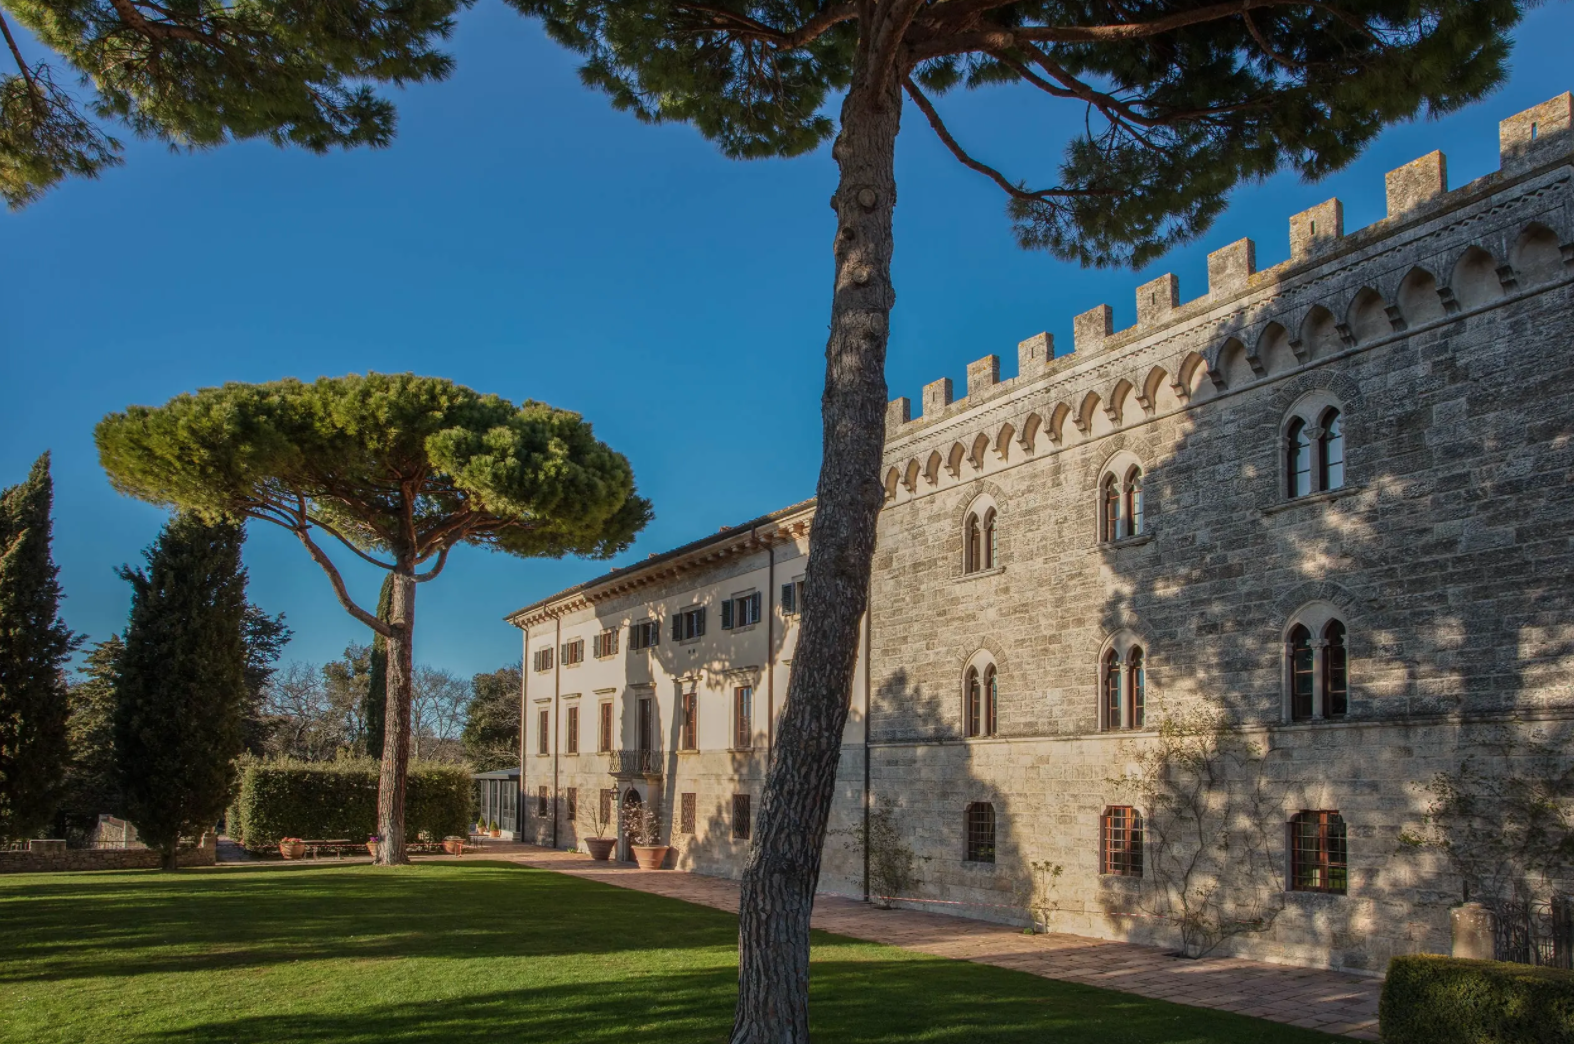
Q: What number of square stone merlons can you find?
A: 10